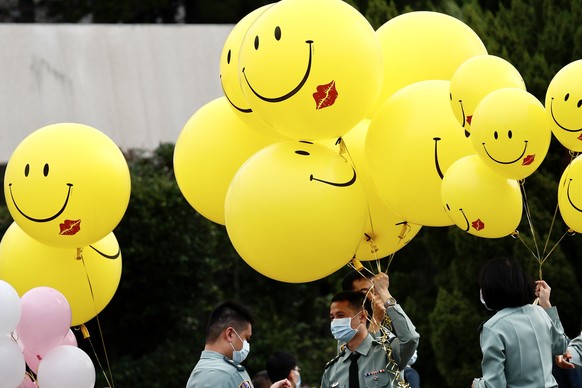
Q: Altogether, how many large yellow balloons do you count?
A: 9